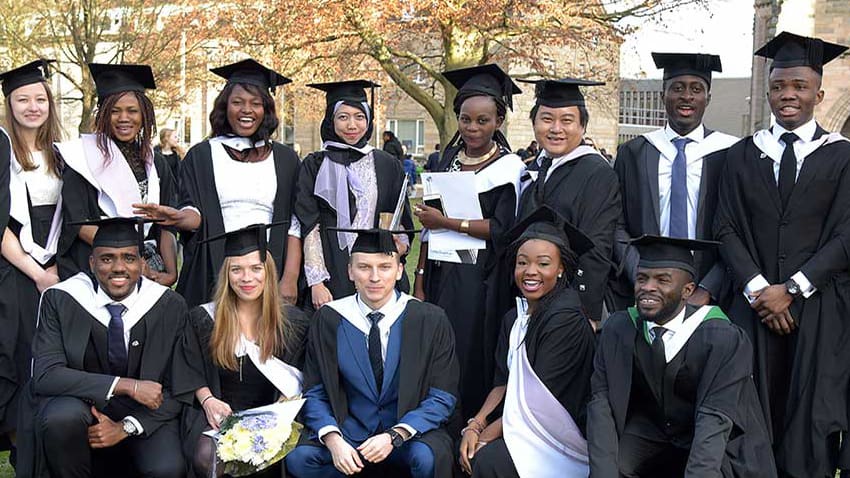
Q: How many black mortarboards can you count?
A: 13